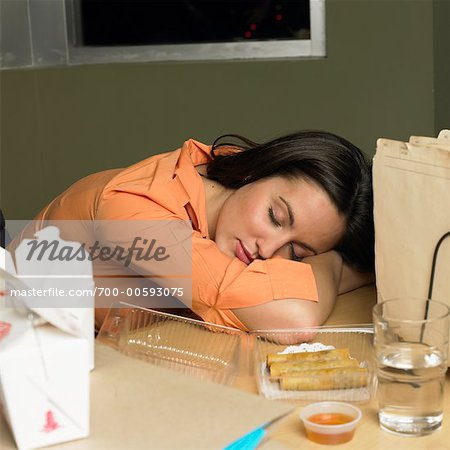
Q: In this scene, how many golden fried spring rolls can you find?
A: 3